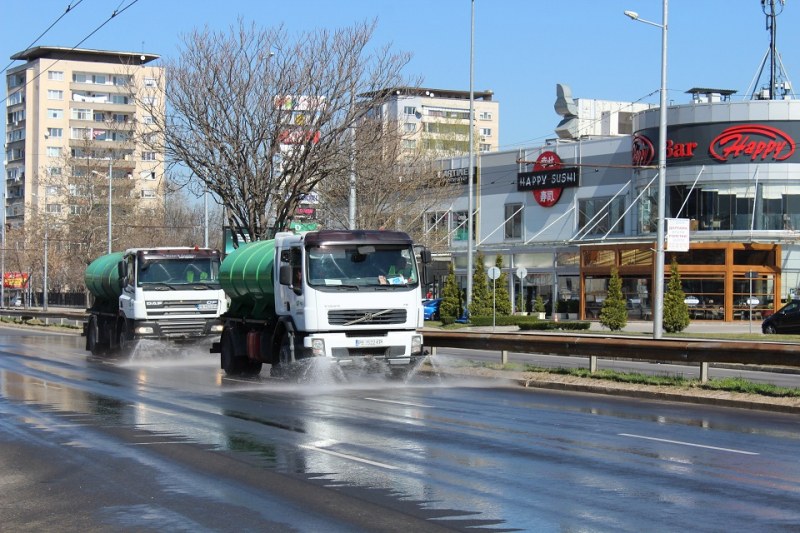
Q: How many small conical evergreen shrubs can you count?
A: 5